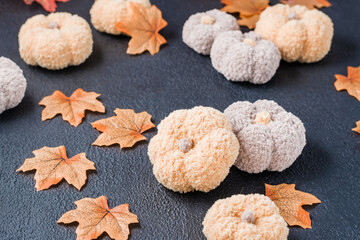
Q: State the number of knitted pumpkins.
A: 9